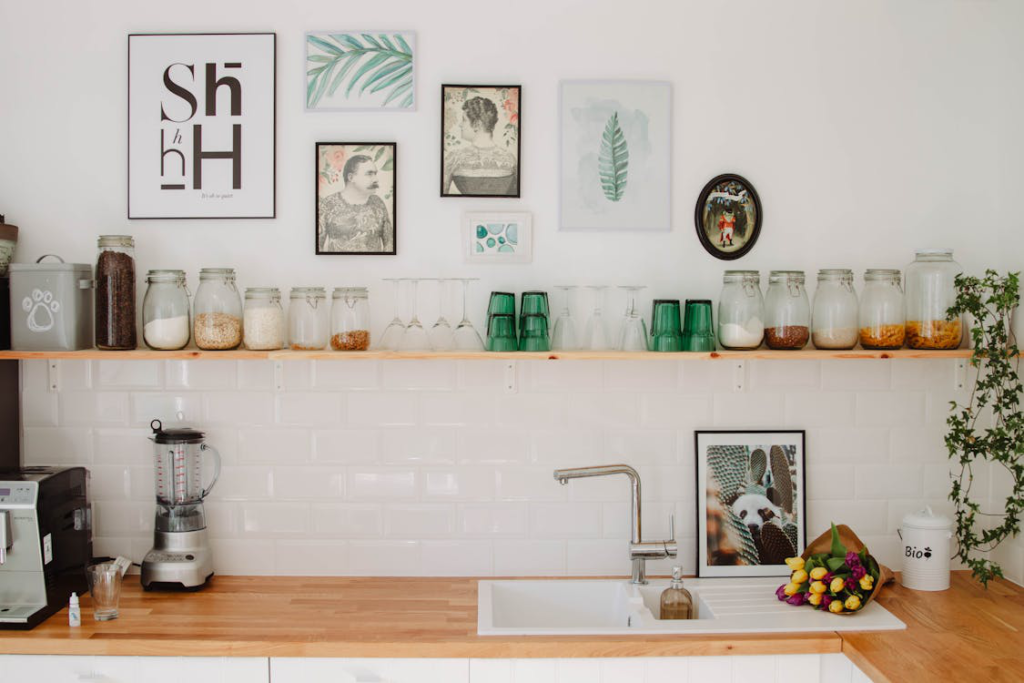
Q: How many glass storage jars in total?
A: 11